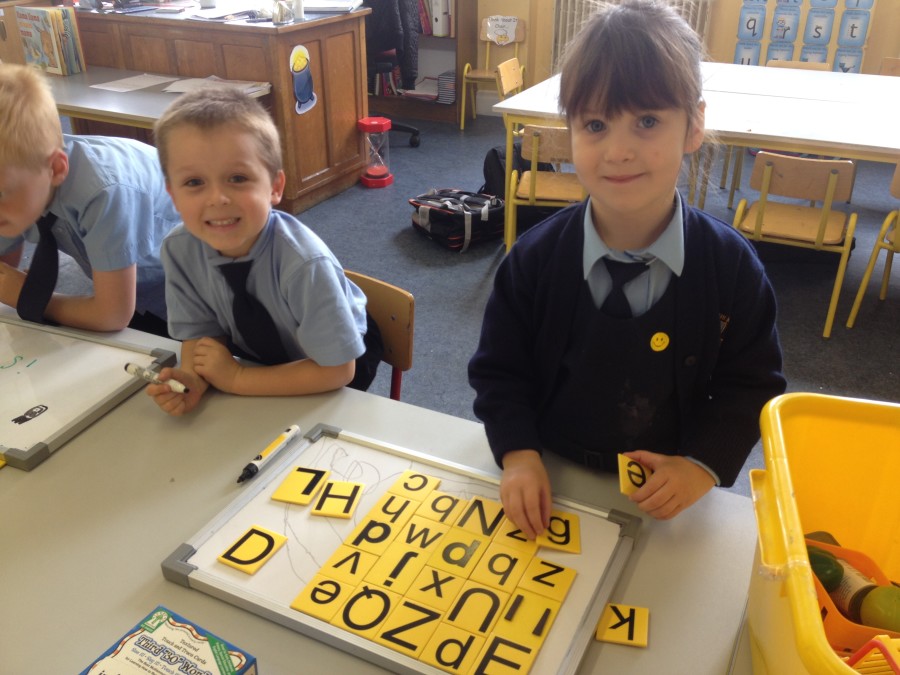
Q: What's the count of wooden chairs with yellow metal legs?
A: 5